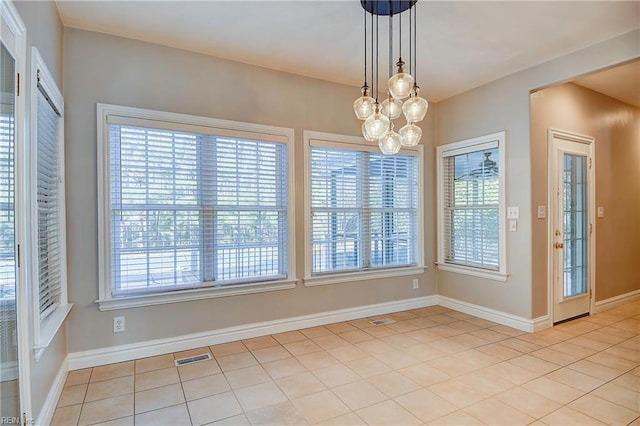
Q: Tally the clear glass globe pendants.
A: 8